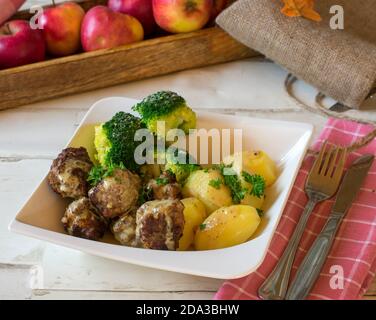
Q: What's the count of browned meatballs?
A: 6